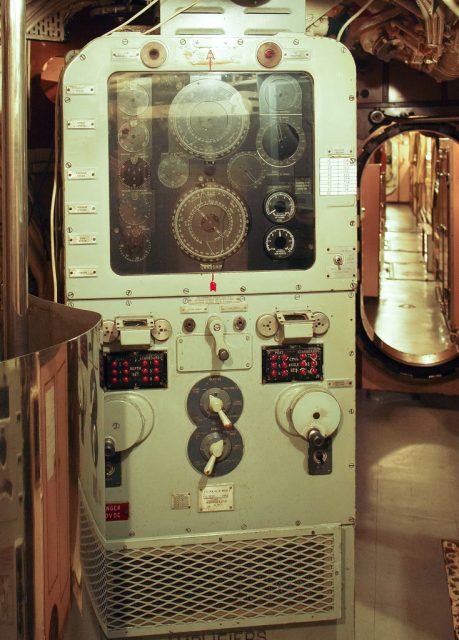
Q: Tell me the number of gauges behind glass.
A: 13